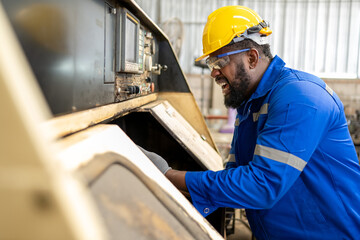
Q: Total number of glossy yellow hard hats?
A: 1